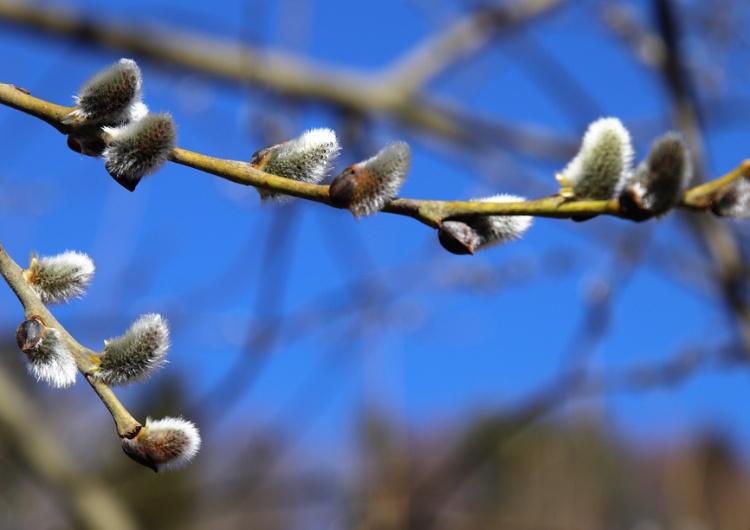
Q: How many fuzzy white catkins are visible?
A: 12